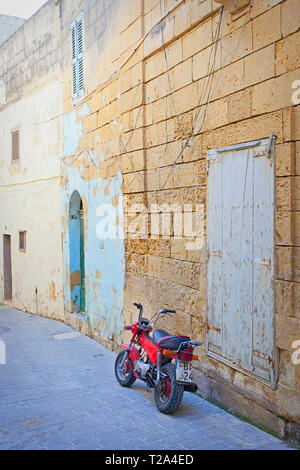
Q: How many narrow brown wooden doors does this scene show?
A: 1